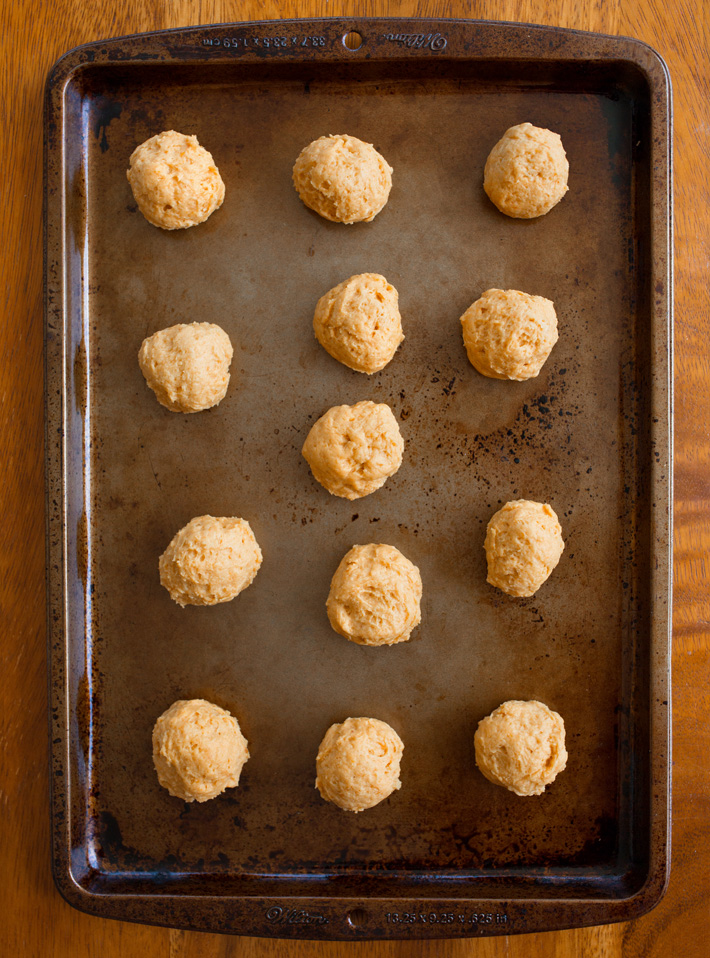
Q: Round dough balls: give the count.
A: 13